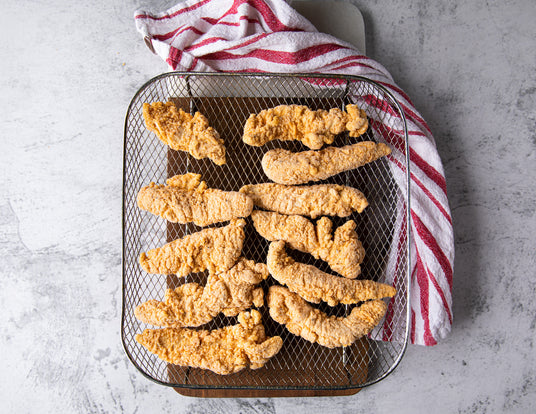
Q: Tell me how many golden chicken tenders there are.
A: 11